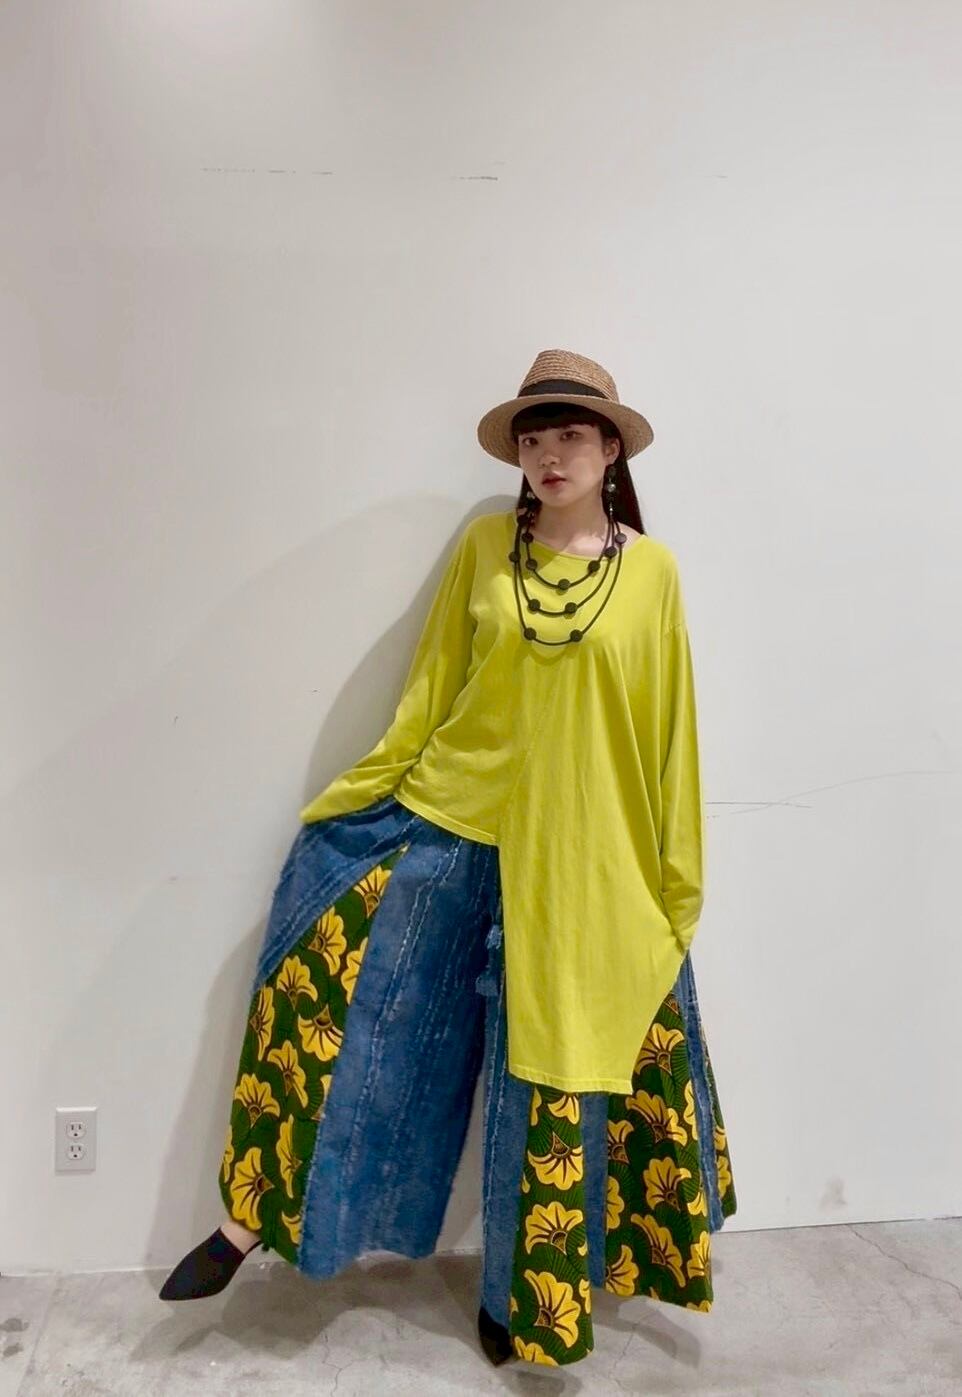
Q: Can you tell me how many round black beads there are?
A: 12